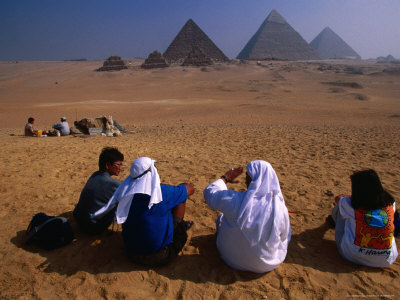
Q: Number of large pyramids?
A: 3